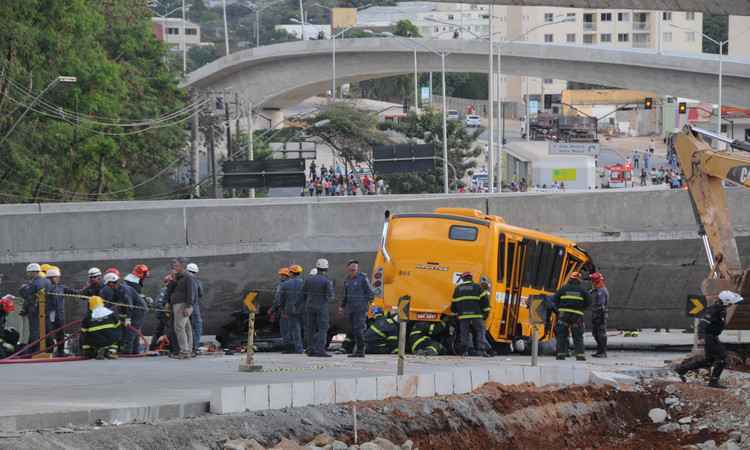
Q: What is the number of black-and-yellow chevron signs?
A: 4